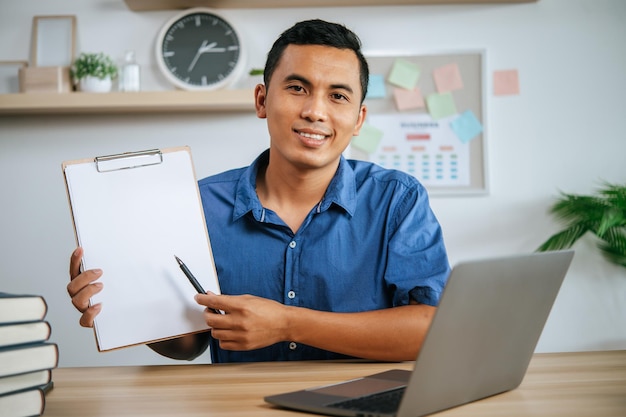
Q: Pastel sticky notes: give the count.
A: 8